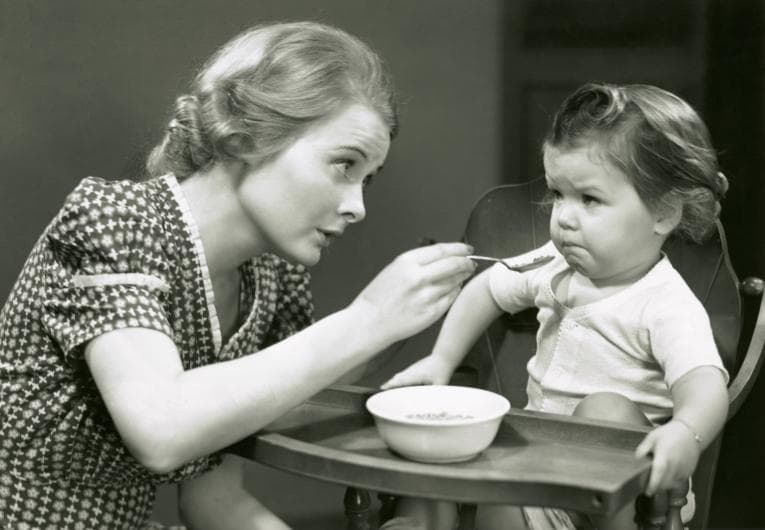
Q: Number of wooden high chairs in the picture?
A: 1